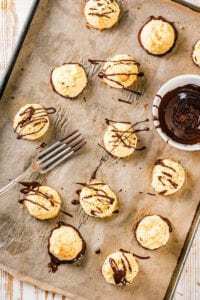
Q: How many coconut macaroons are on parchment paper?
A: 13